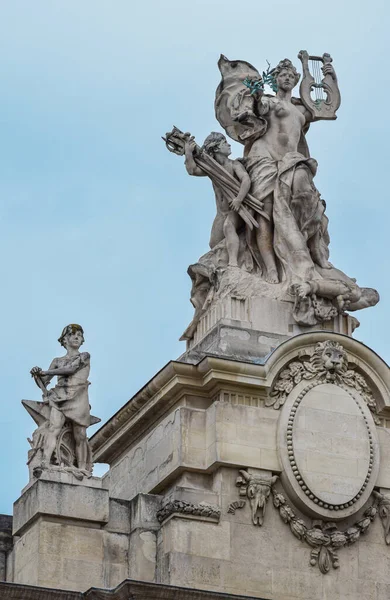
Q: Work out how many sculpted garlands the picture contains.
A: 1